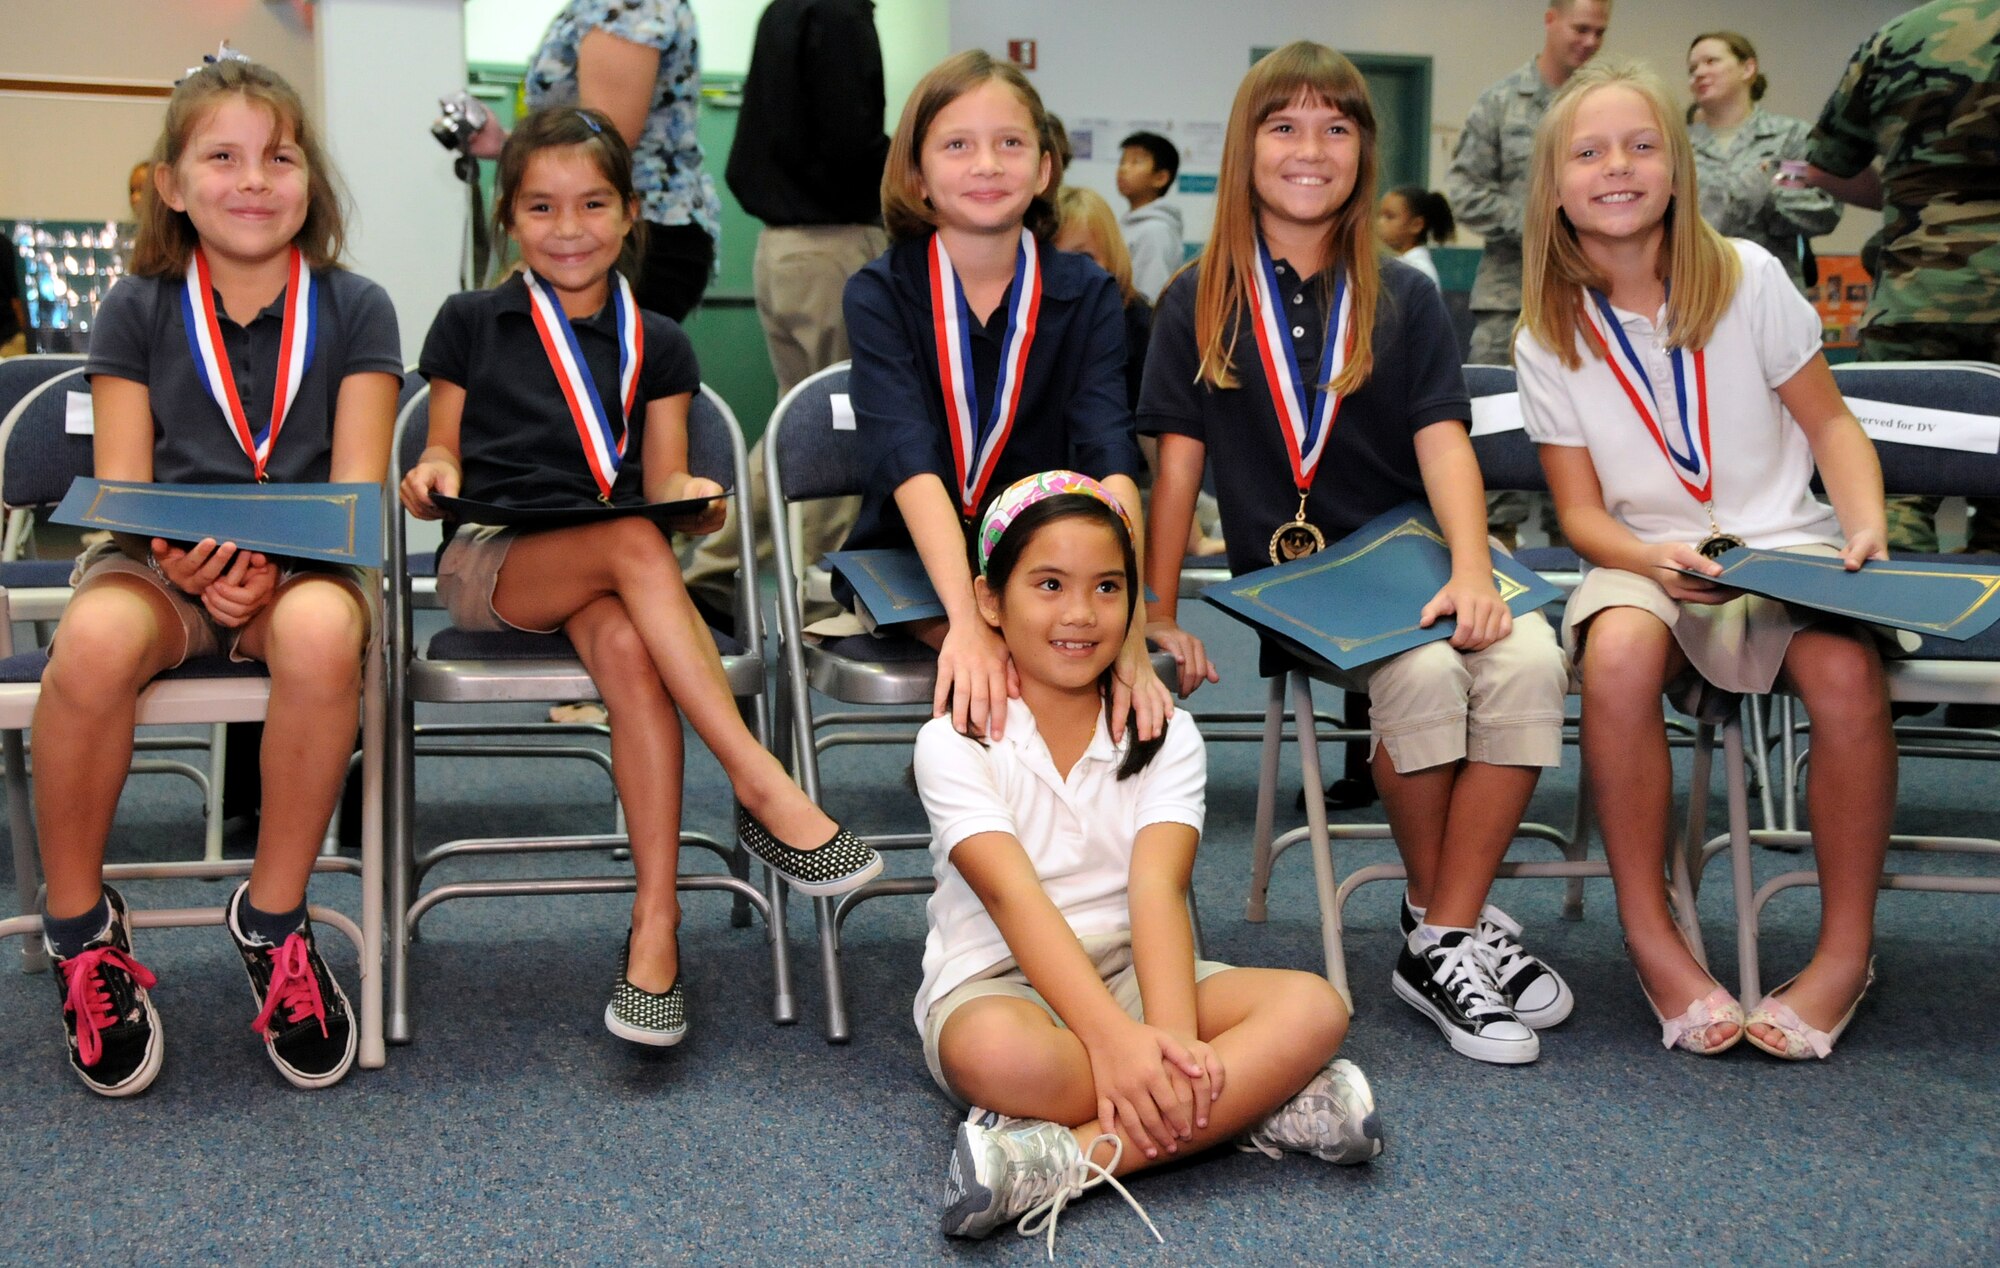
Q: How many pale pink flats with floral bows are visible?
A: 2